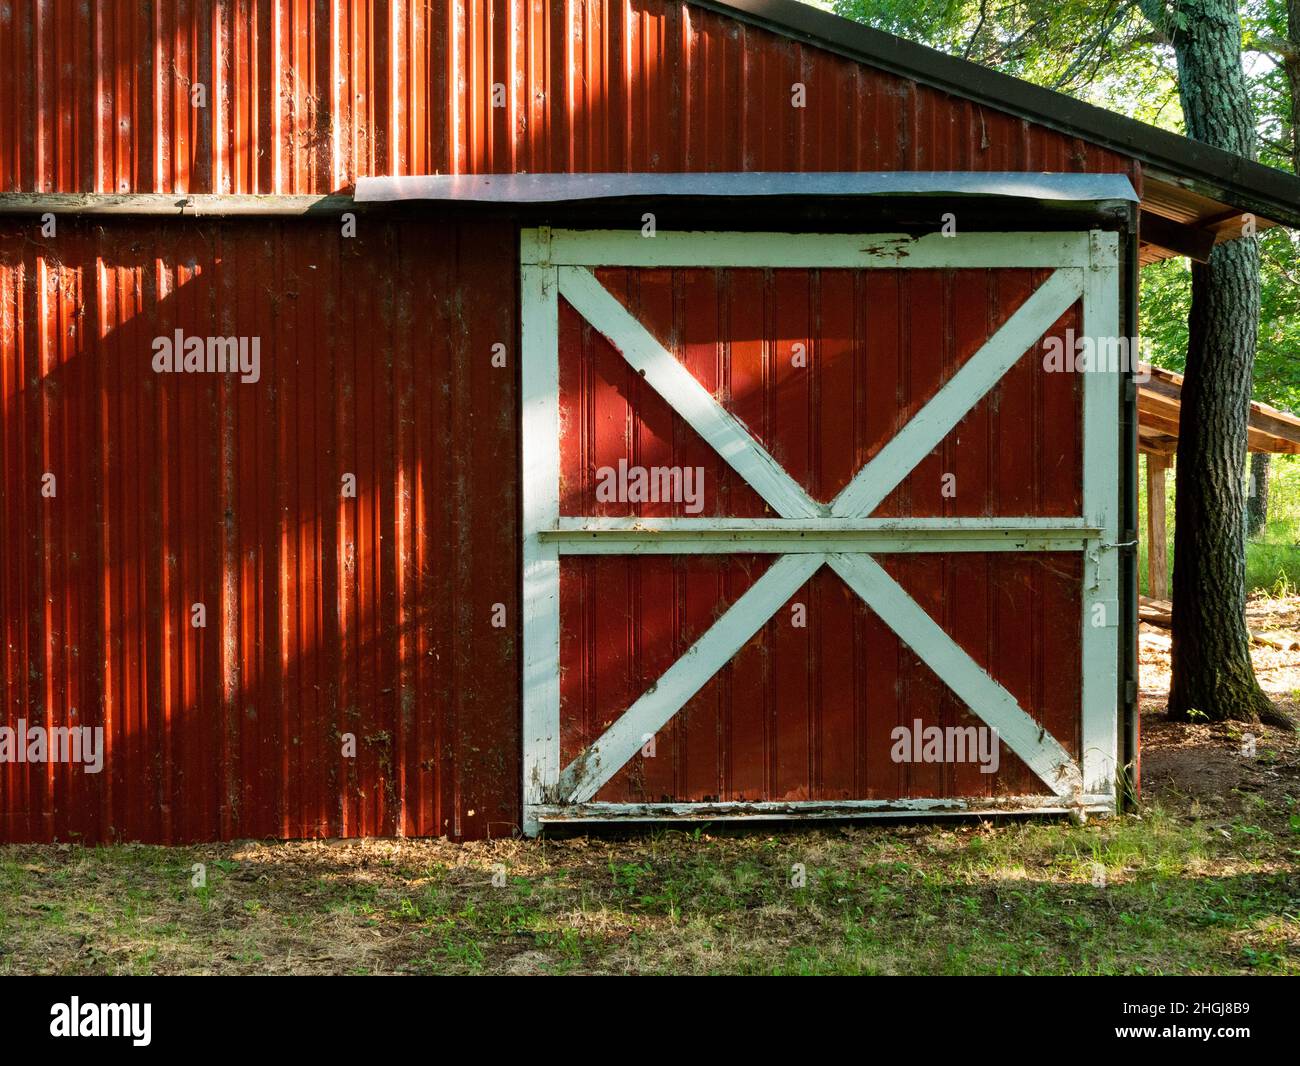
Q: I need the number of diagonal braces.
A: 4